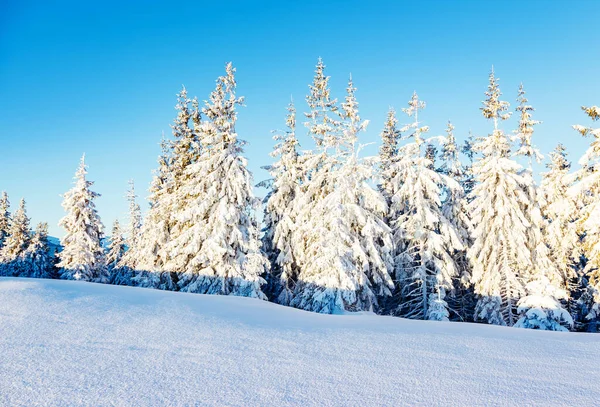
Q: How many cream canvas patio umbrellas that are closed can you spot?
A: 0